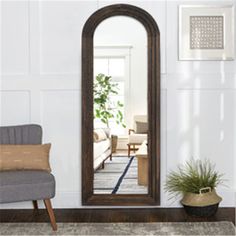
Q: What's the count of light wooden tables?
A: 1